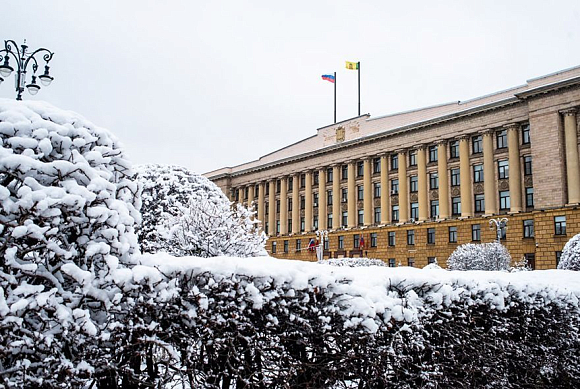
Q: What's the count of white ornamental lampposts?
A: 2